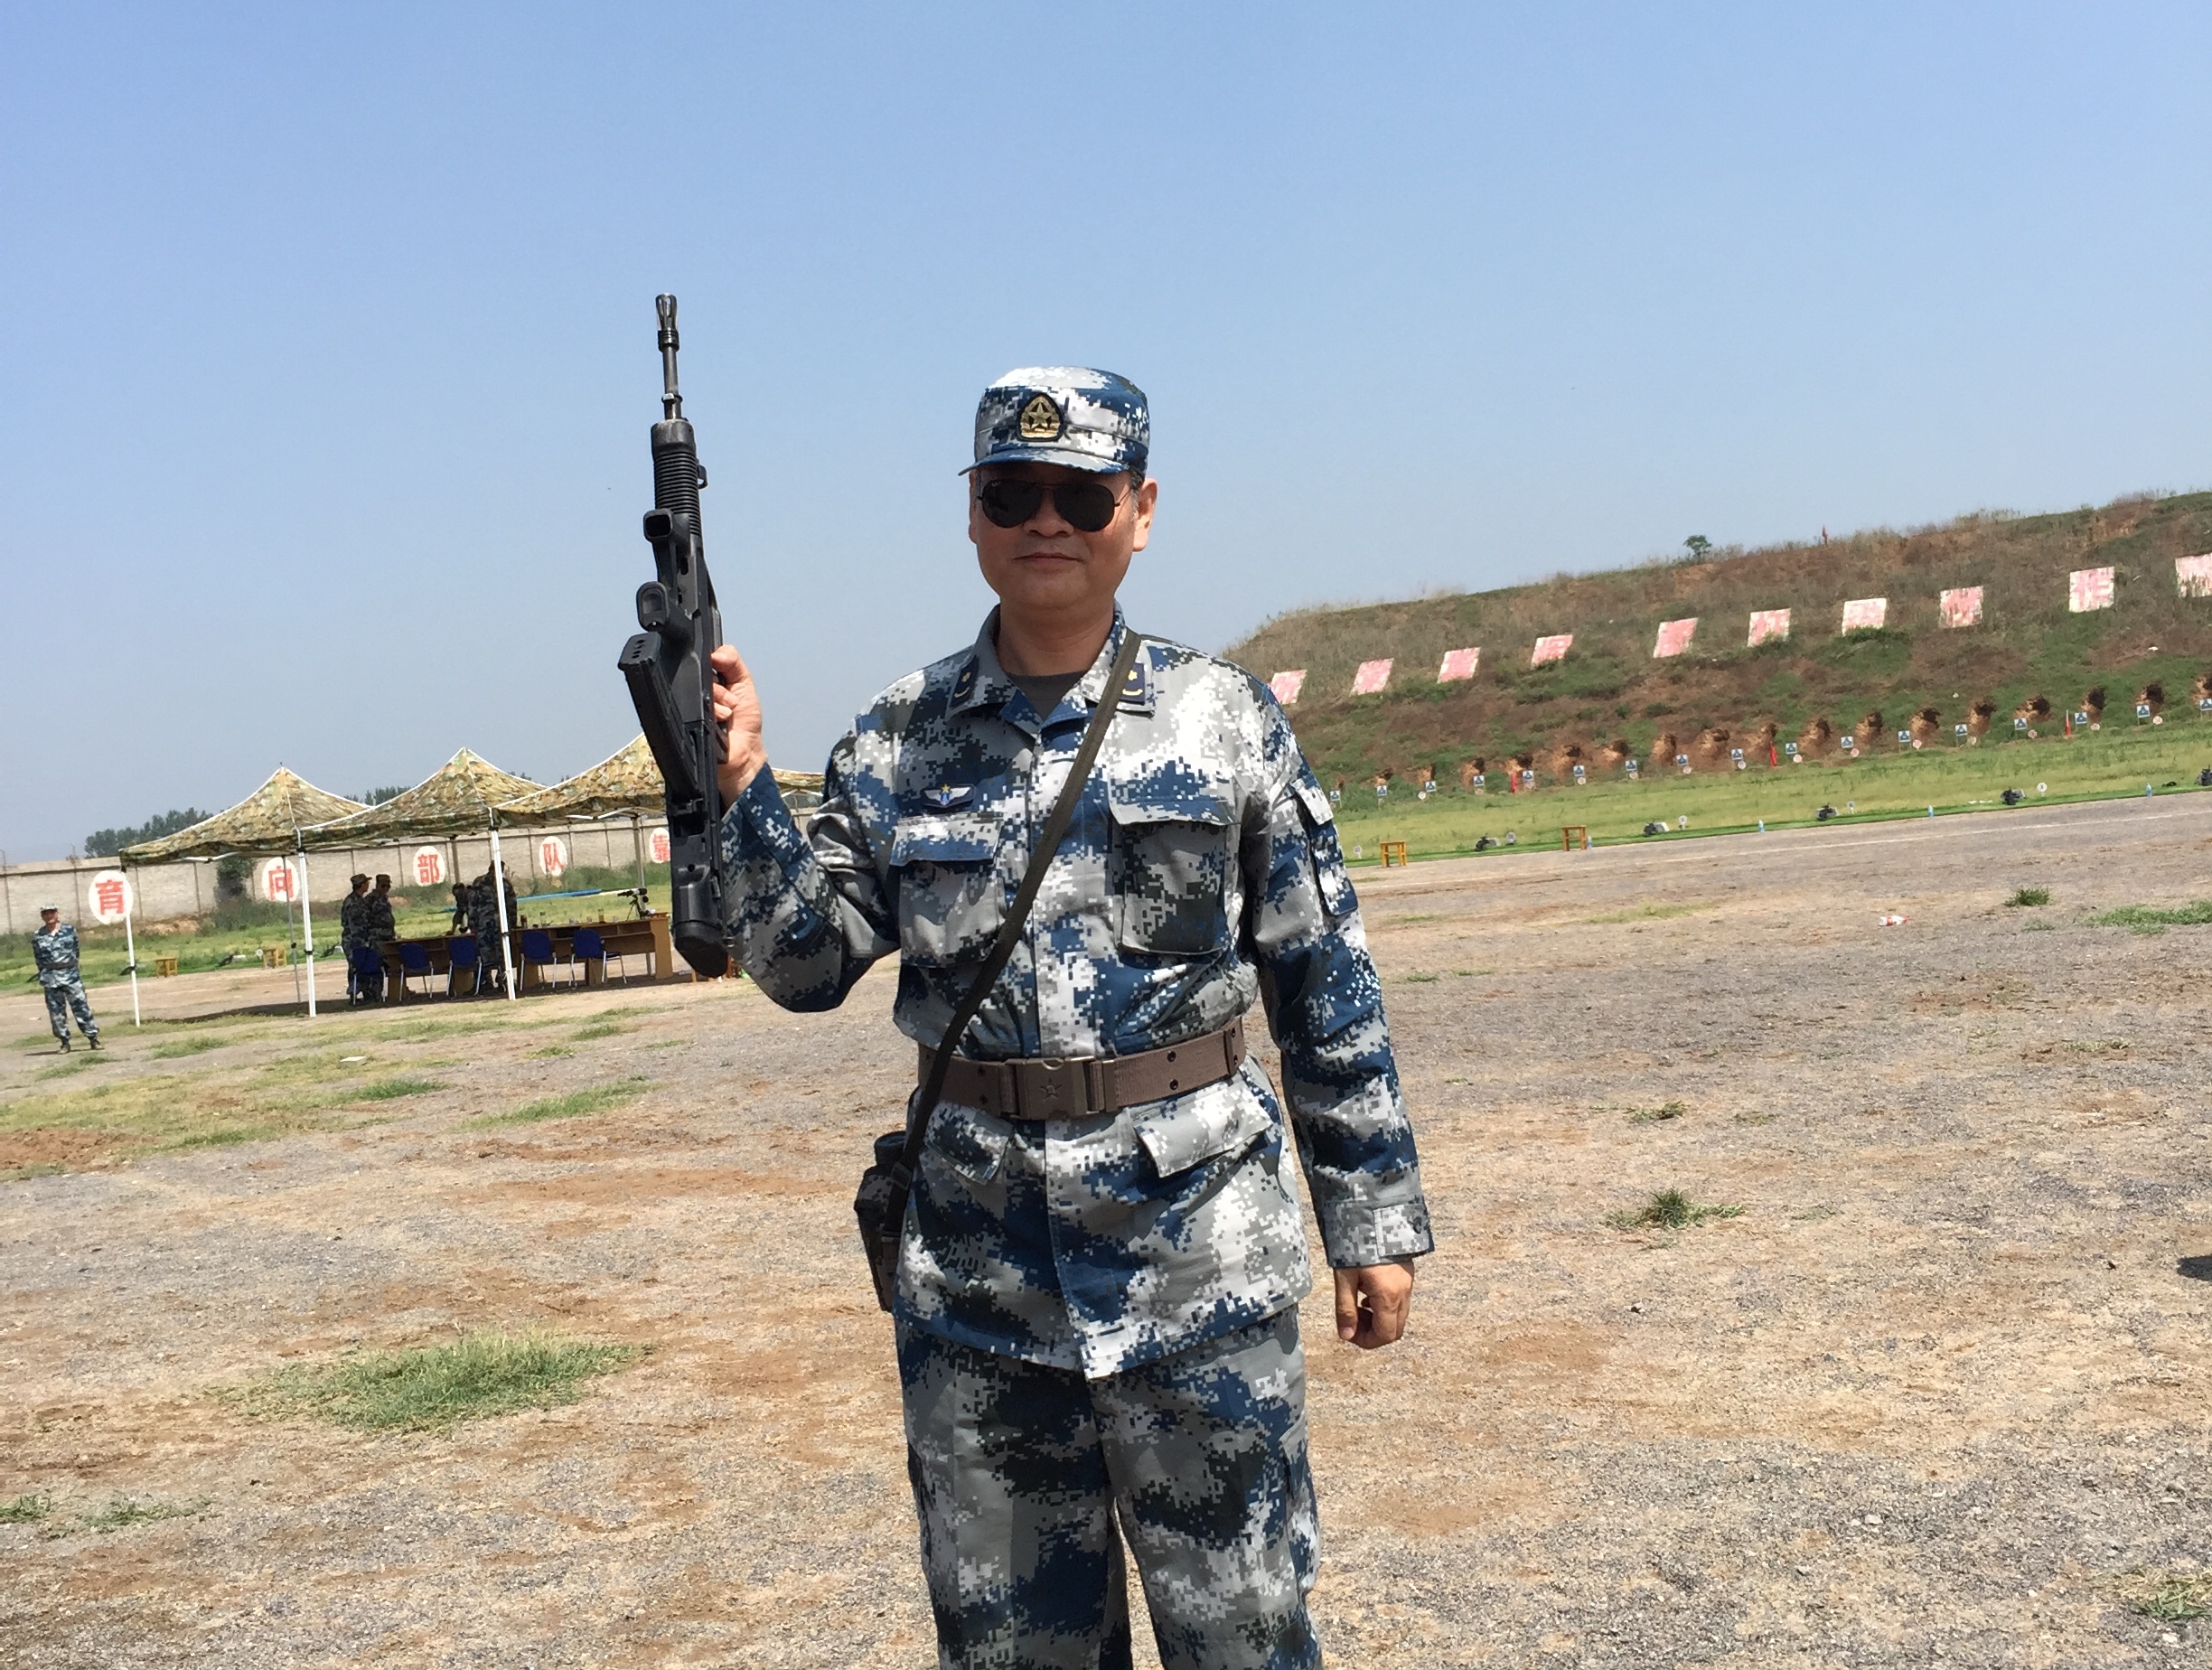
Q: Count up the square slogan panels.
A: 10